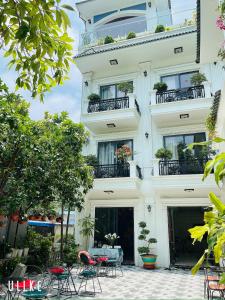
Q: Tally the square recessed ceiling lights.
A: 6